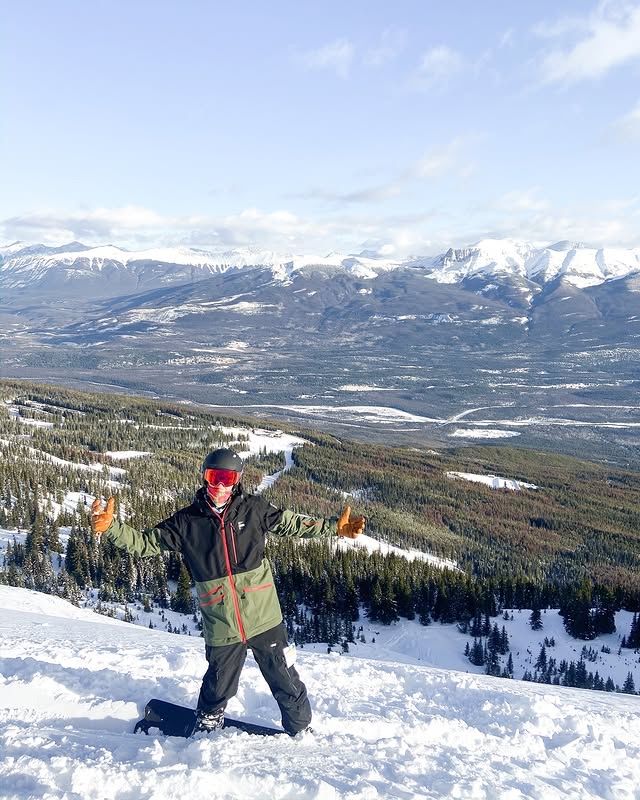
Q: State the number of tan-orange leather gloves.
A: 2